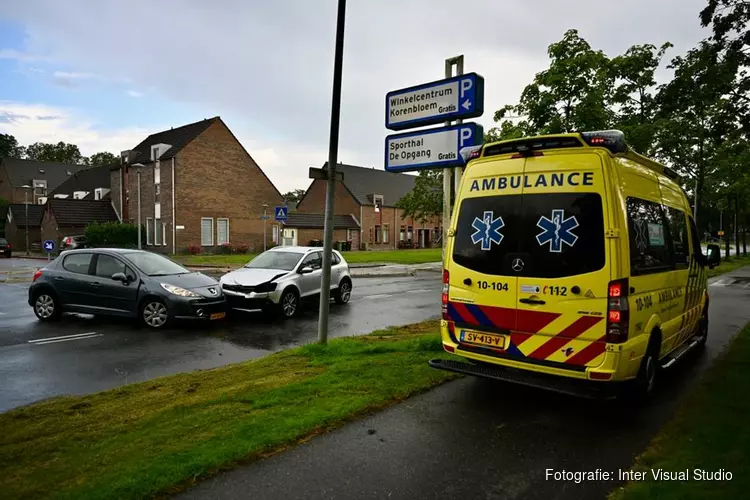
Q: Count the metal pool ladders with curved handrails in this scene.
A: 0